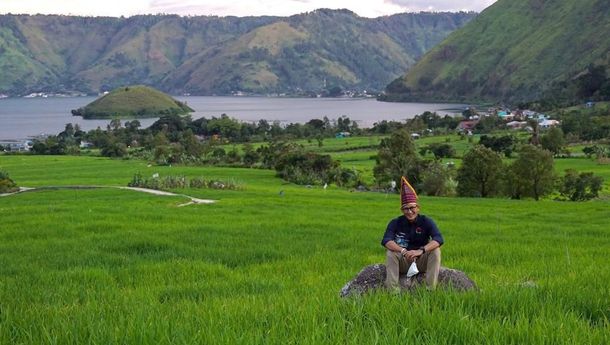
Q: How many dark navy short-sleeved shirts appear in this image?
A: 1